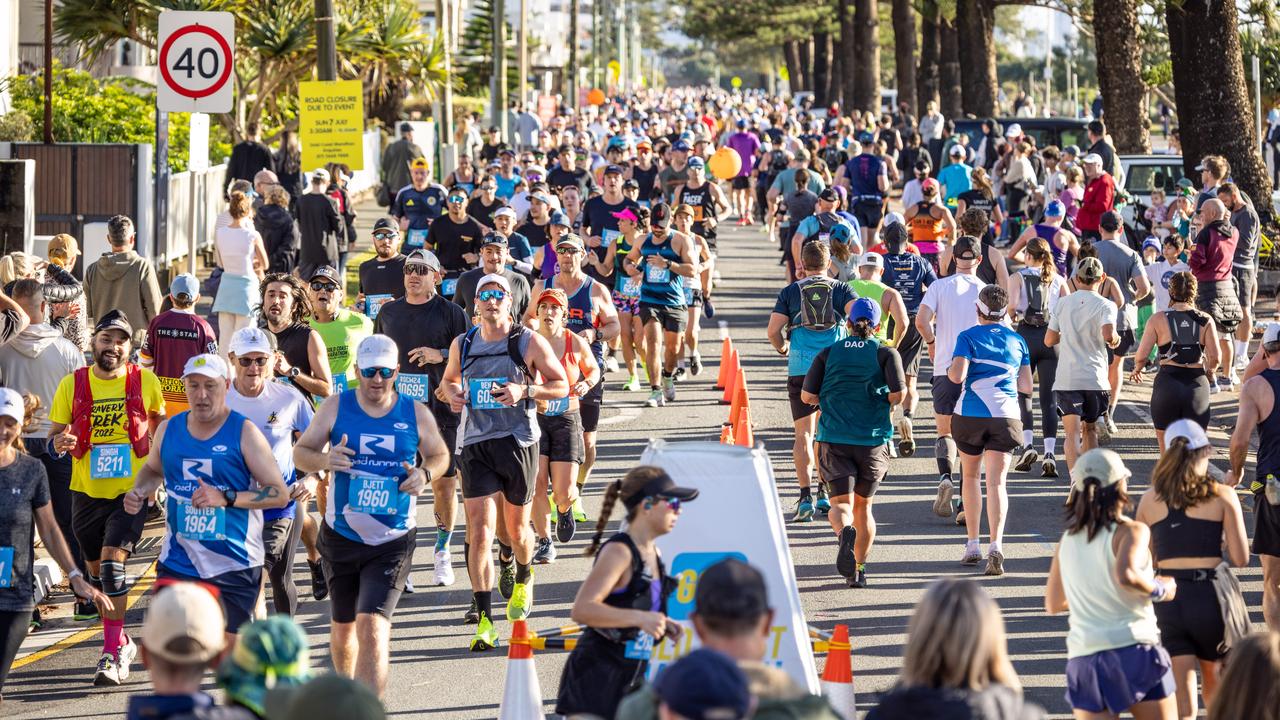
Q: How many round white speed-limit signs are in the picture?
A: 1